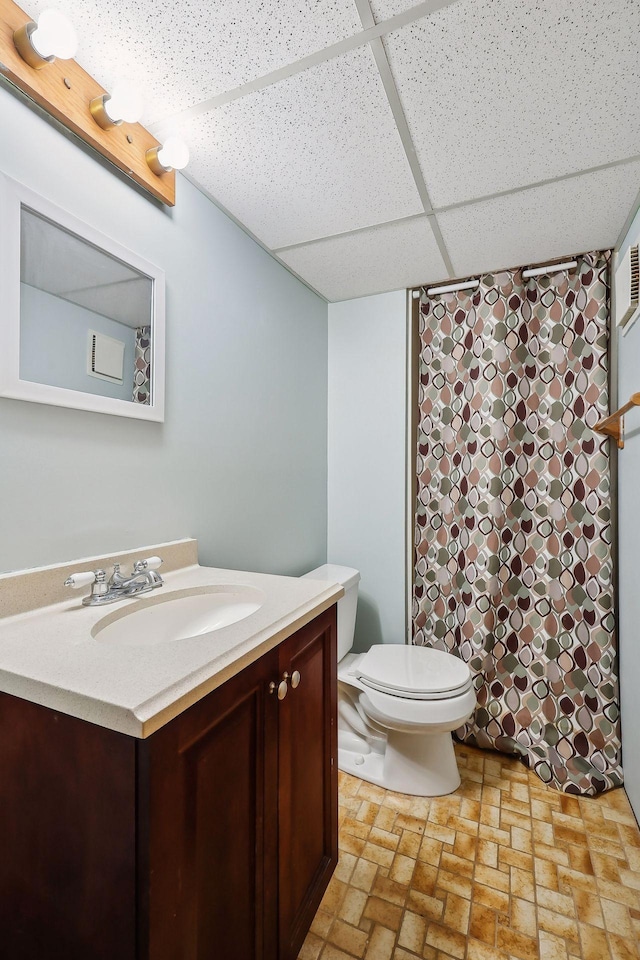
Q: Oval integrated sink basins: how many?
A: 1